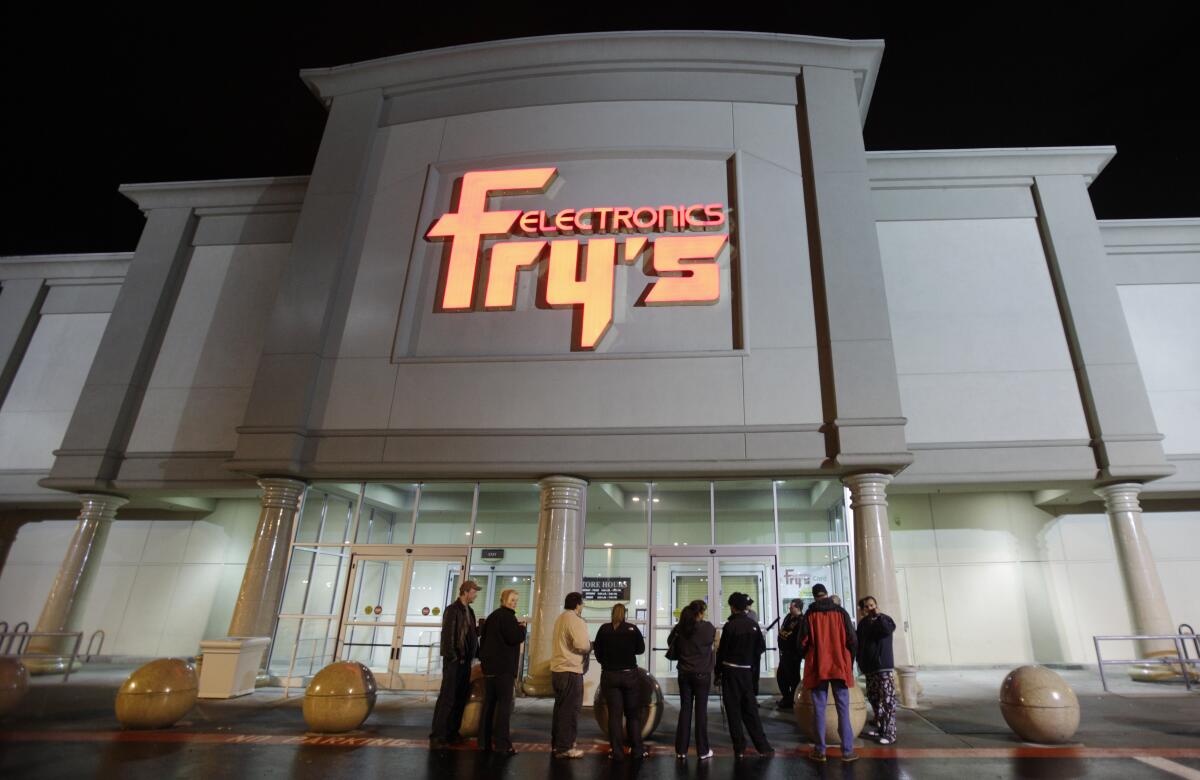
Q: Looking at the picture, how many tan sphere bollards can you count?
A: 7